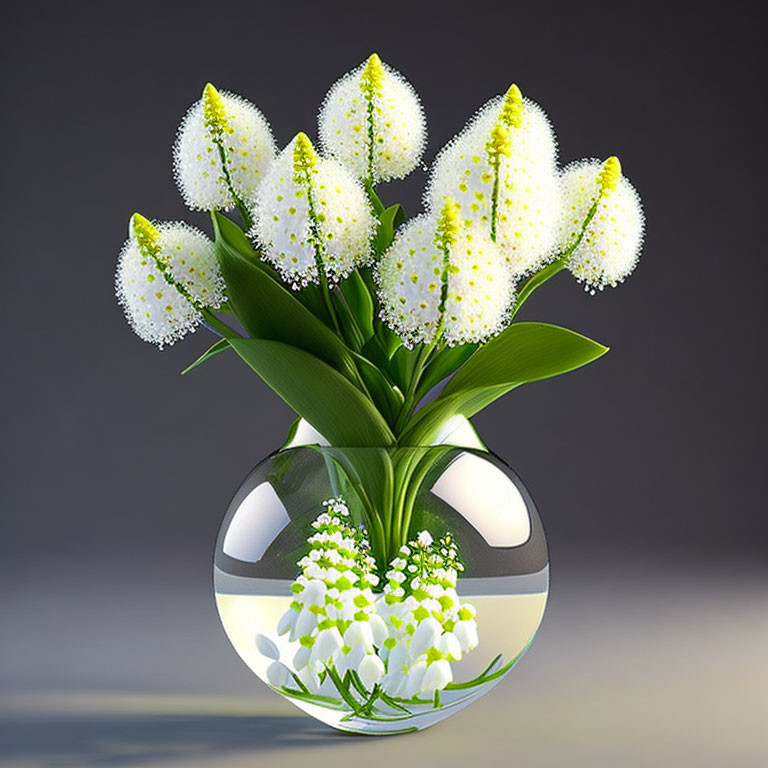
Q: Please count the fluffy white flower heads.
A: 7